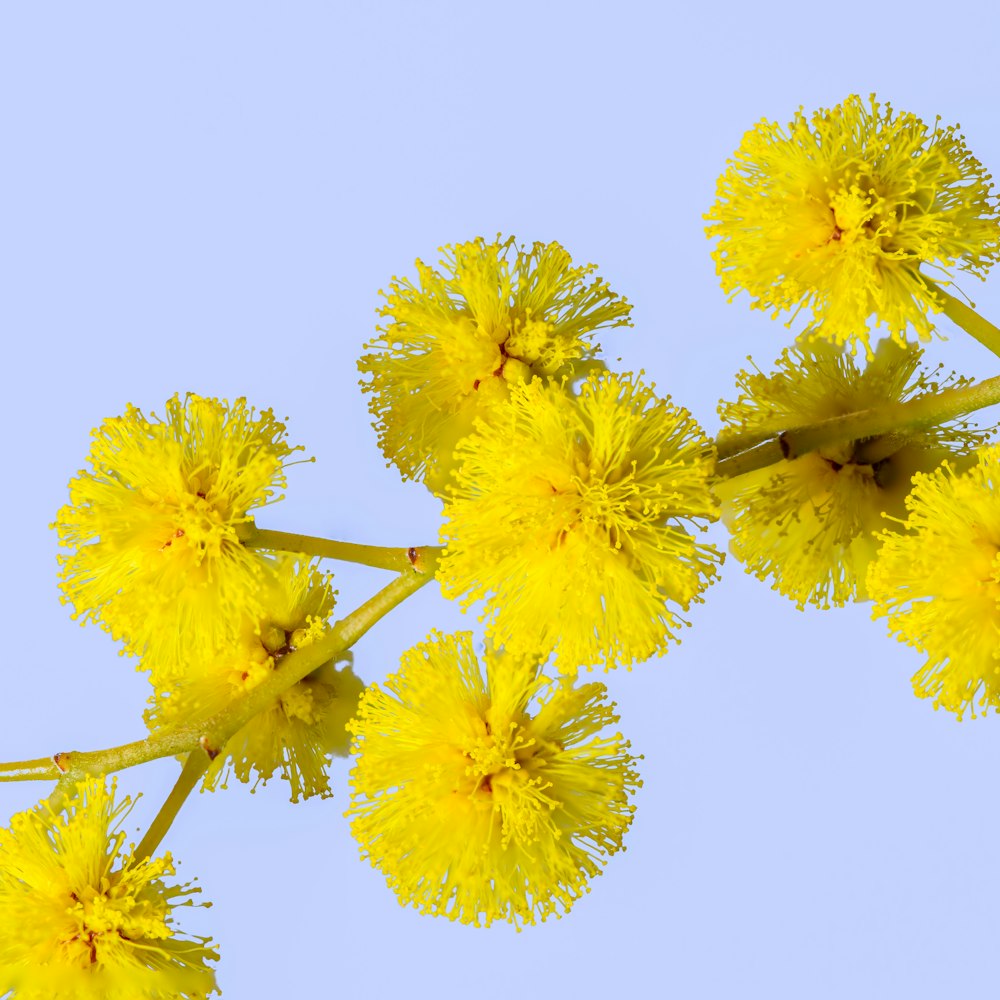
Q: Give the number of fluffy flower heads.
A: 9